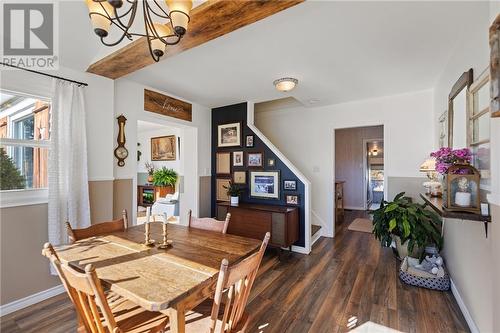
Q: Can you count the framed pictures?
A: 12